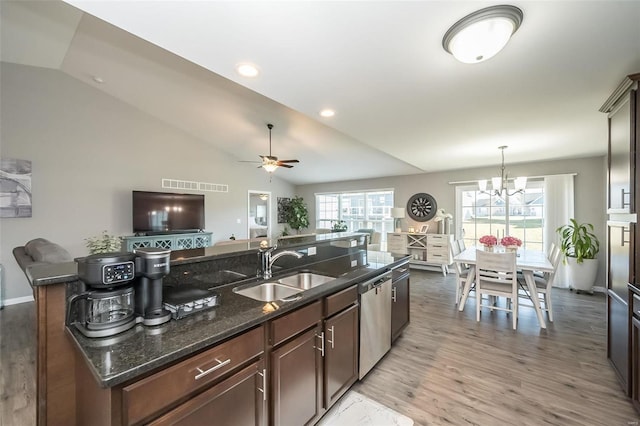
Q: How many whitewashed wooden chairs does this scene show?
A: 5